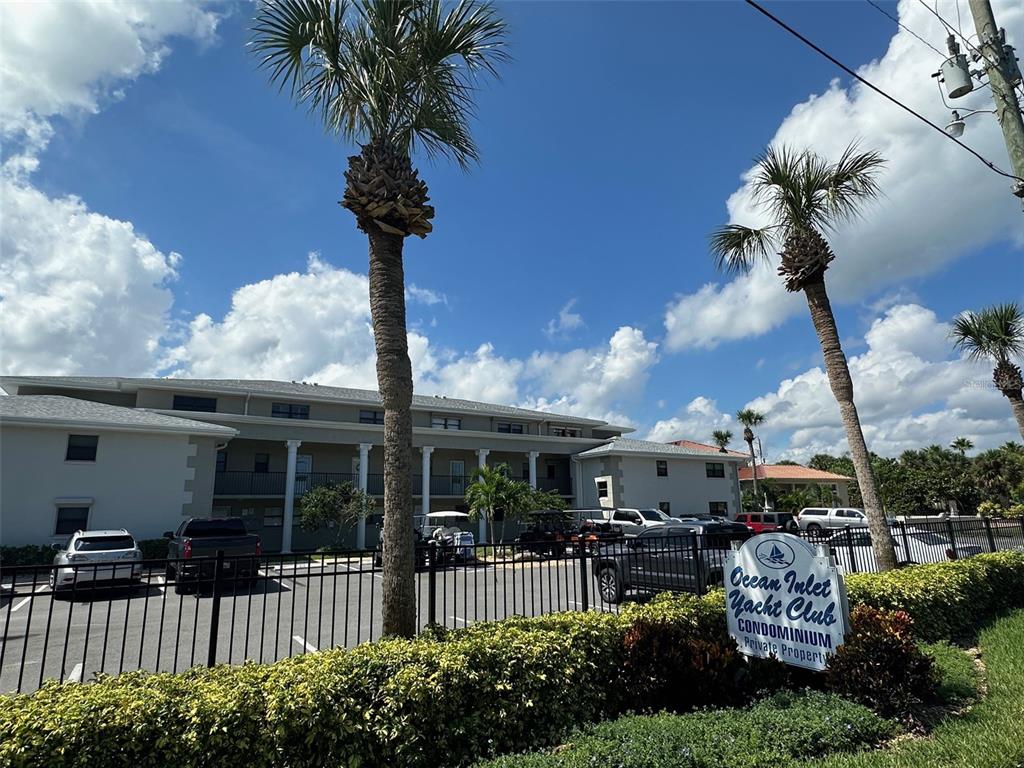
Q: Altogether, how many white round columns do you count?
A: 5